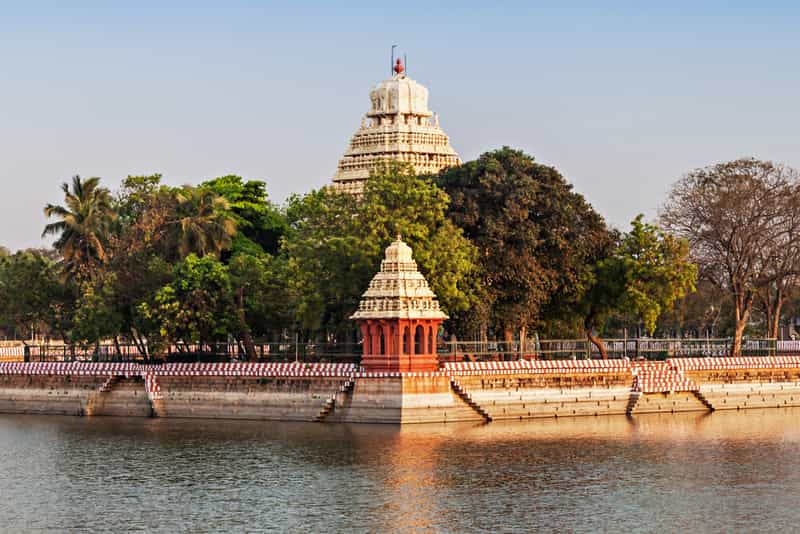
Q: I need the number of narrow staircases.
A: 6